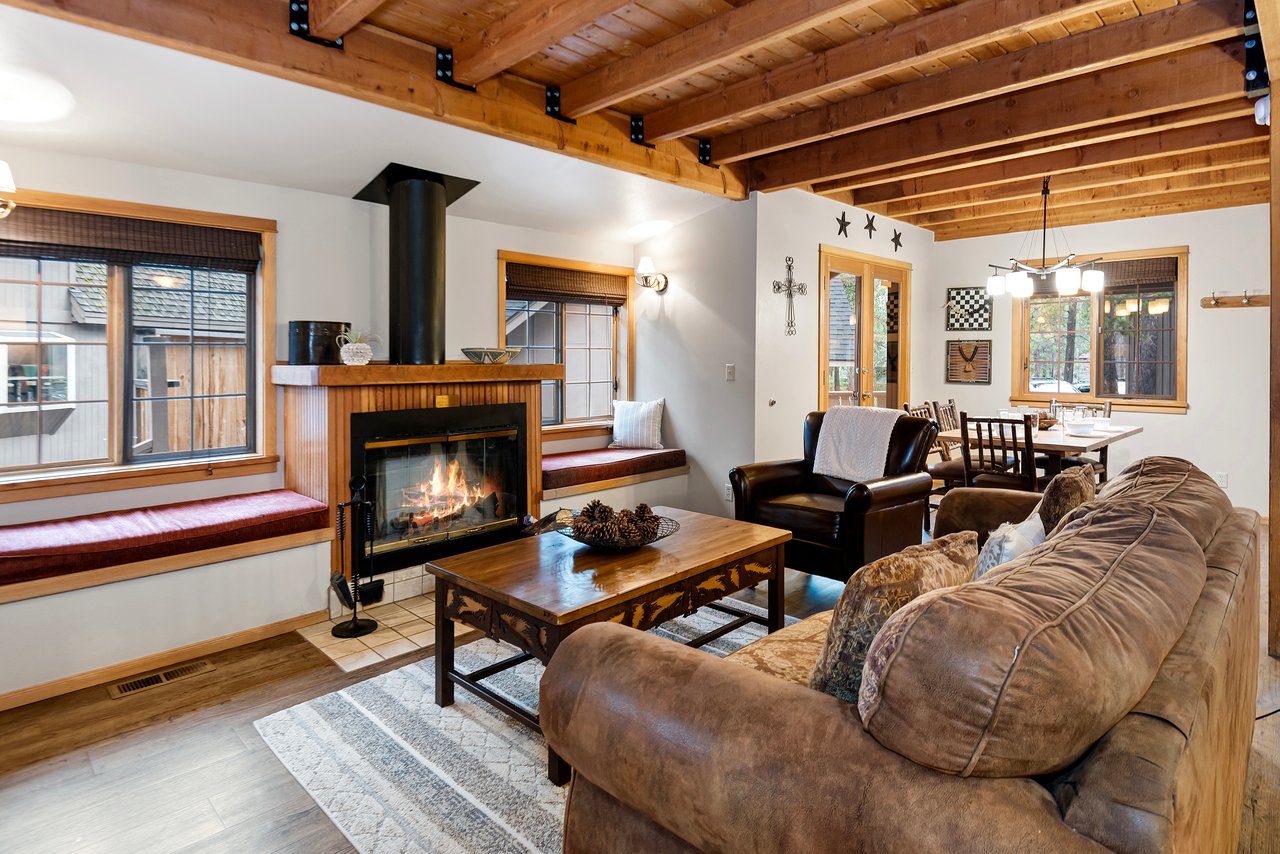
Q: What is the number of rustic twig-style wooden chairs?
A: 4